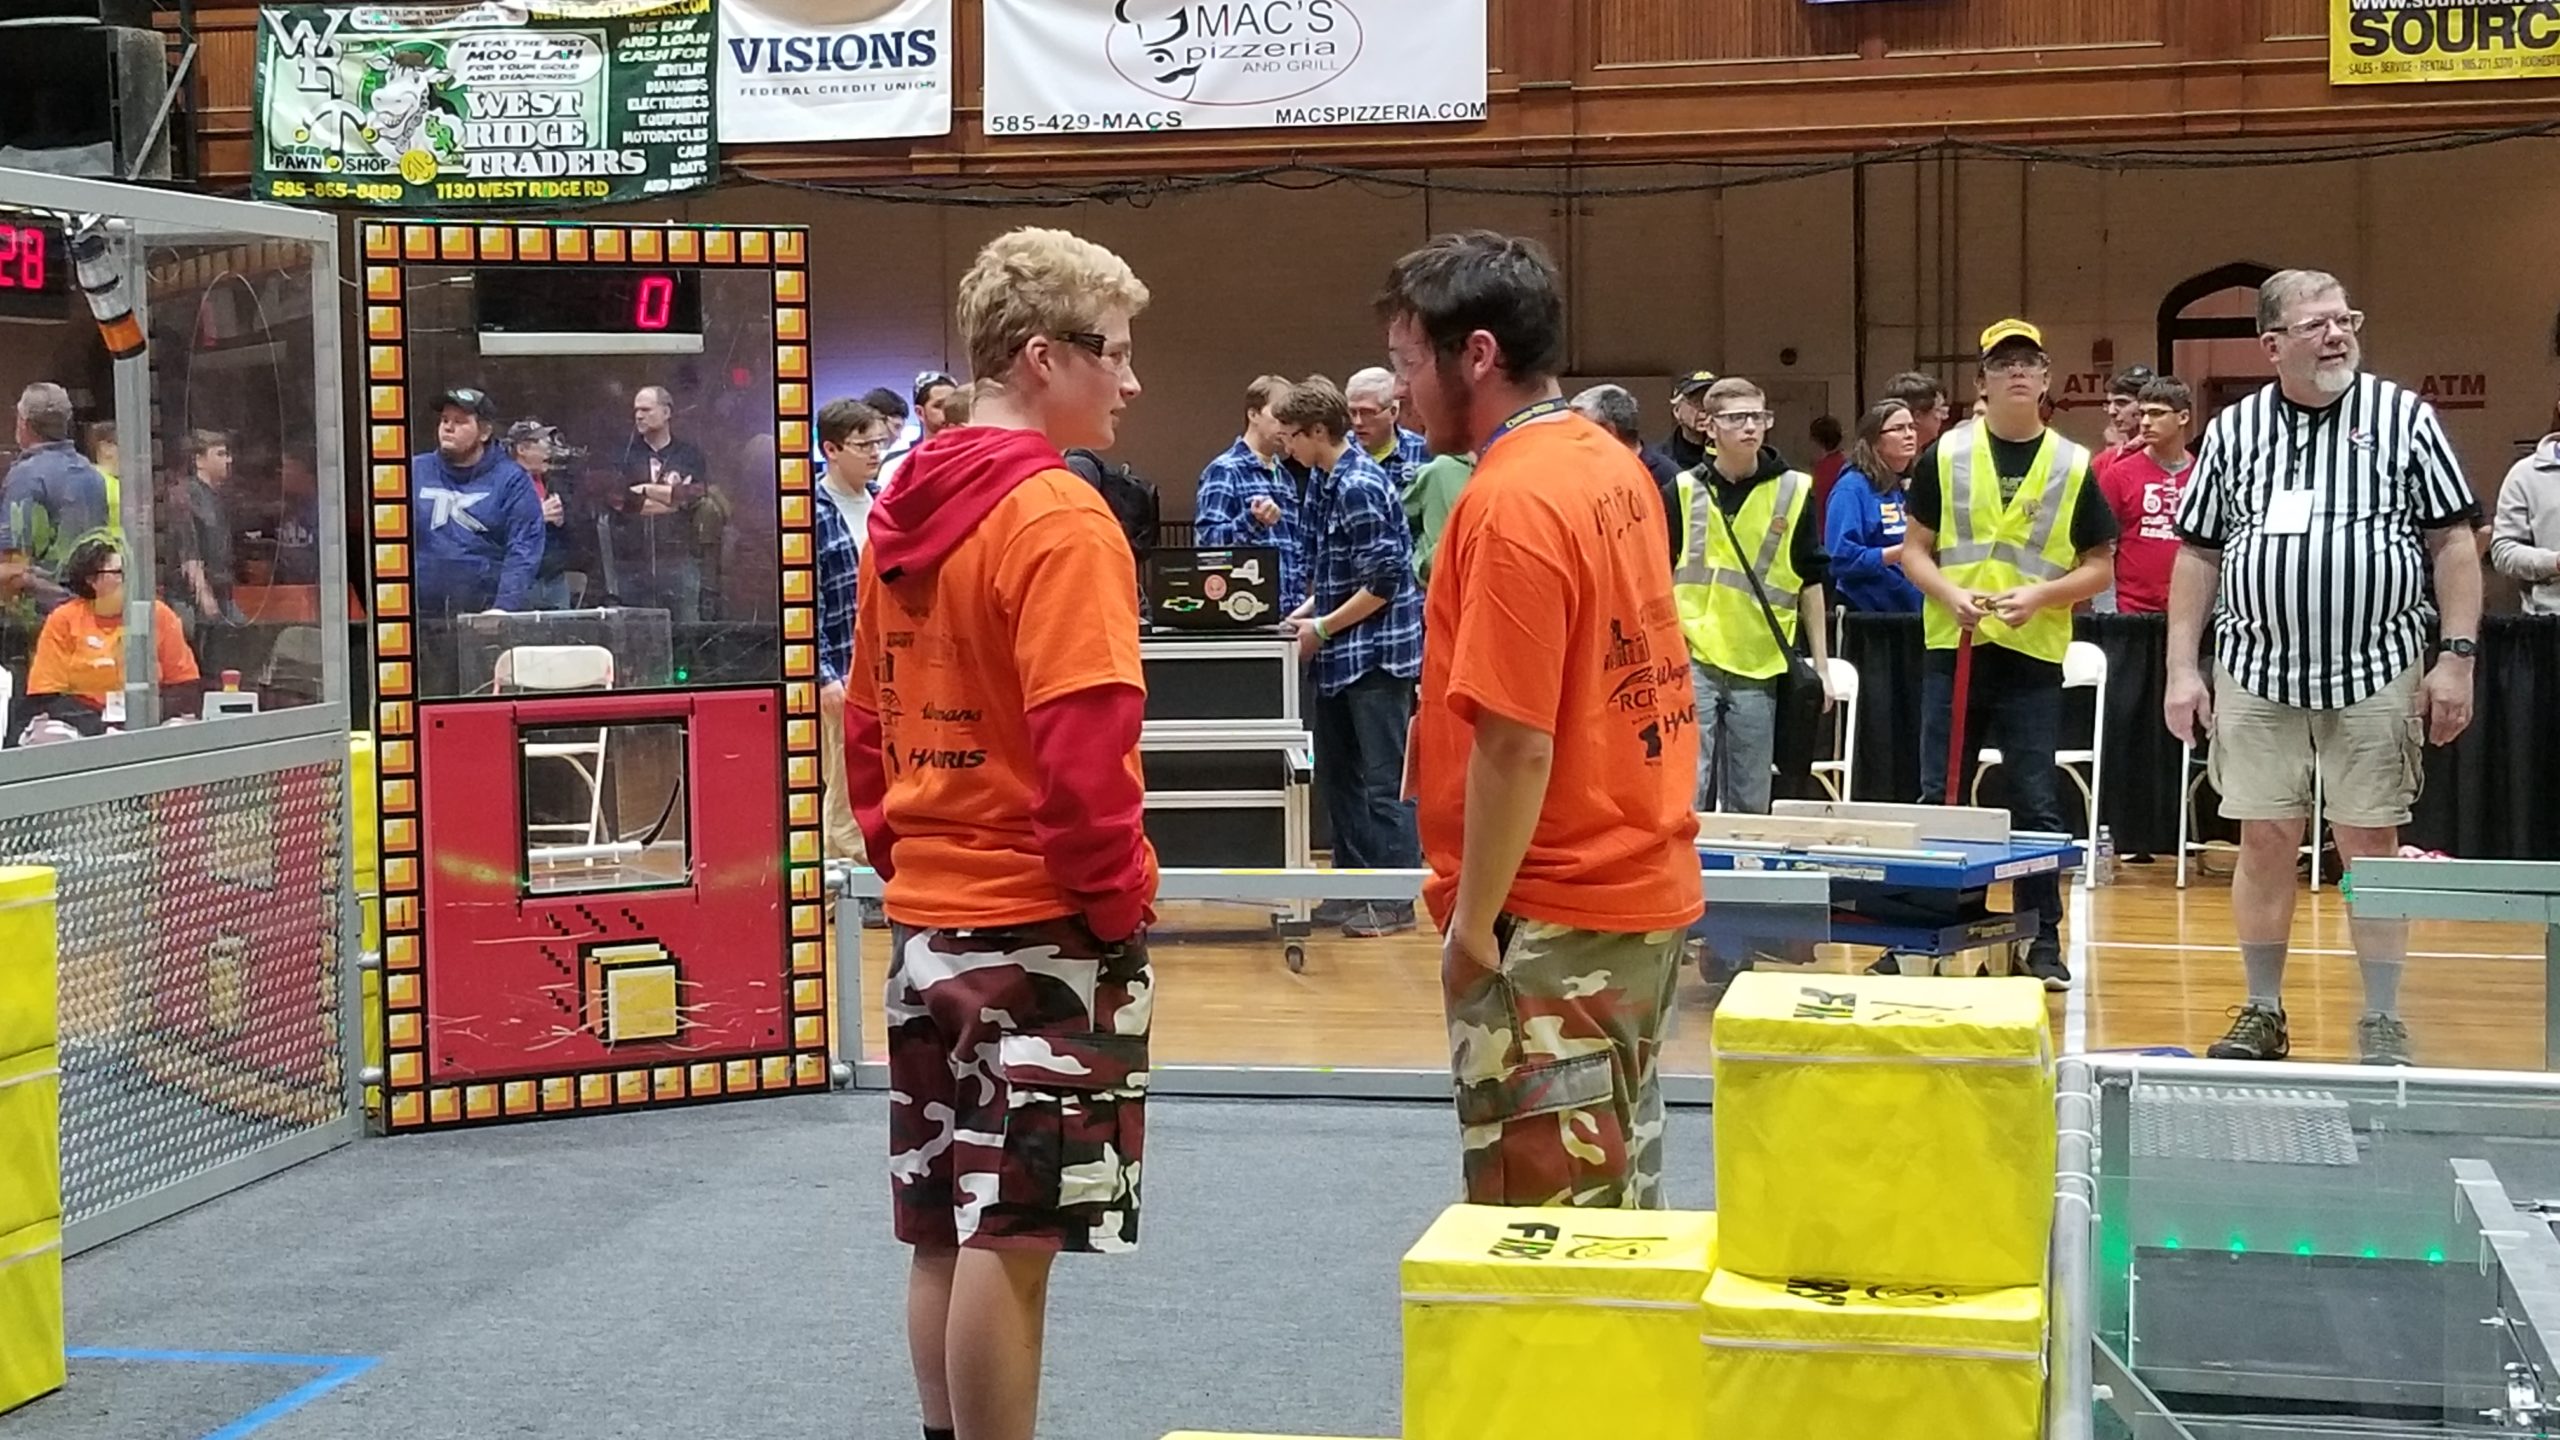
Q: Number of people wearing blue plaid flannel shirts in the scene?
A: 4